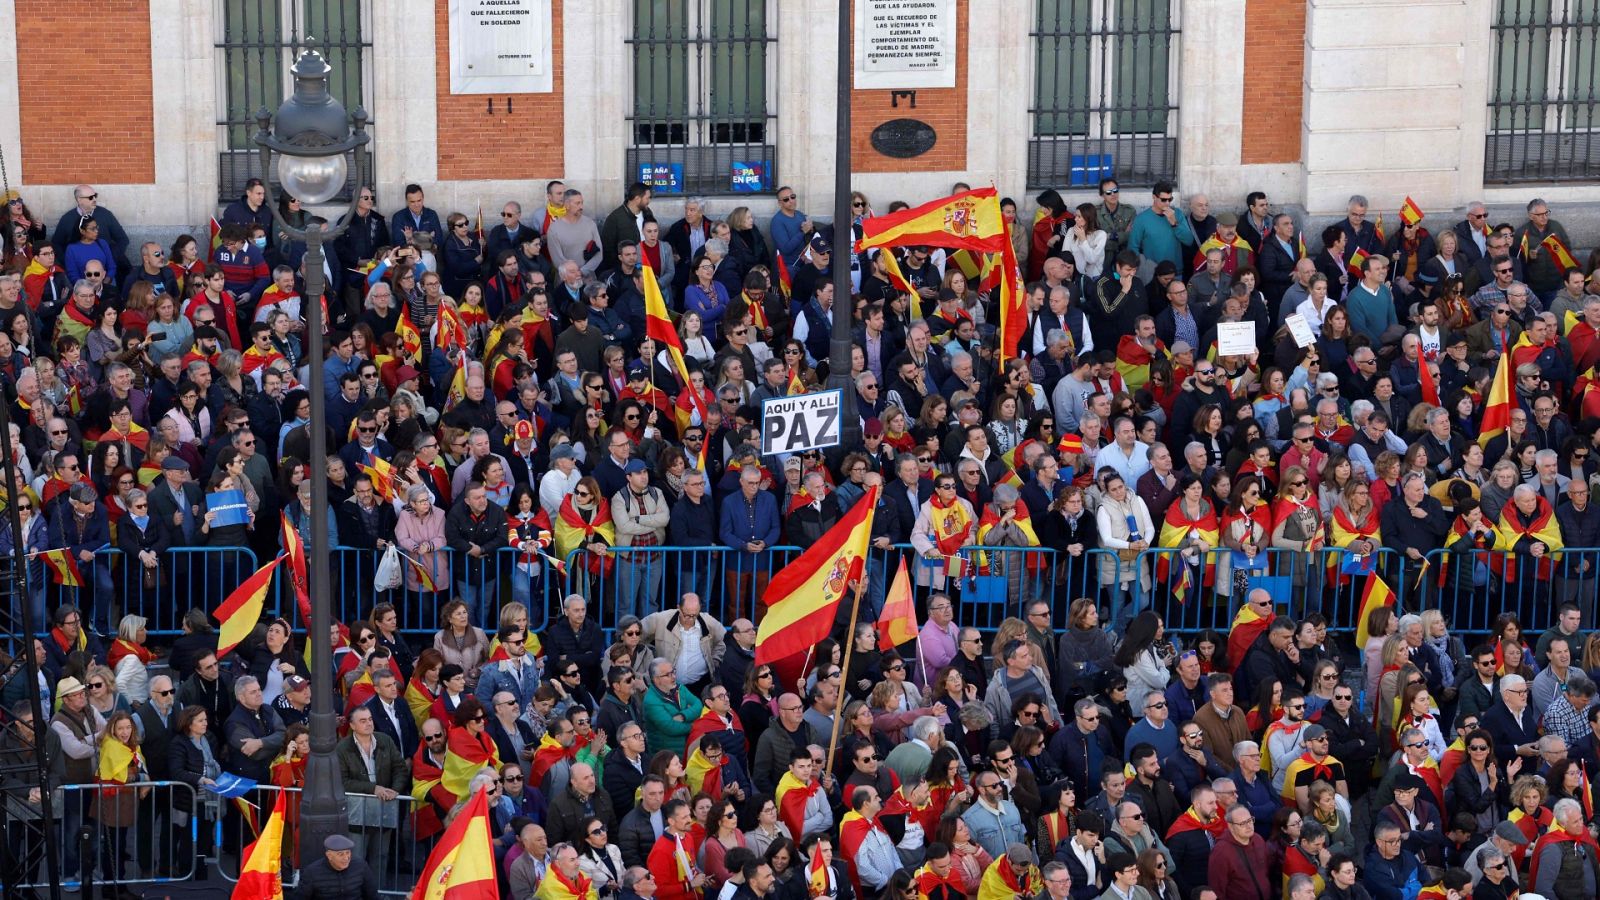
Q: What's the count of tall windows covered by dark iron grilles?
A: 4